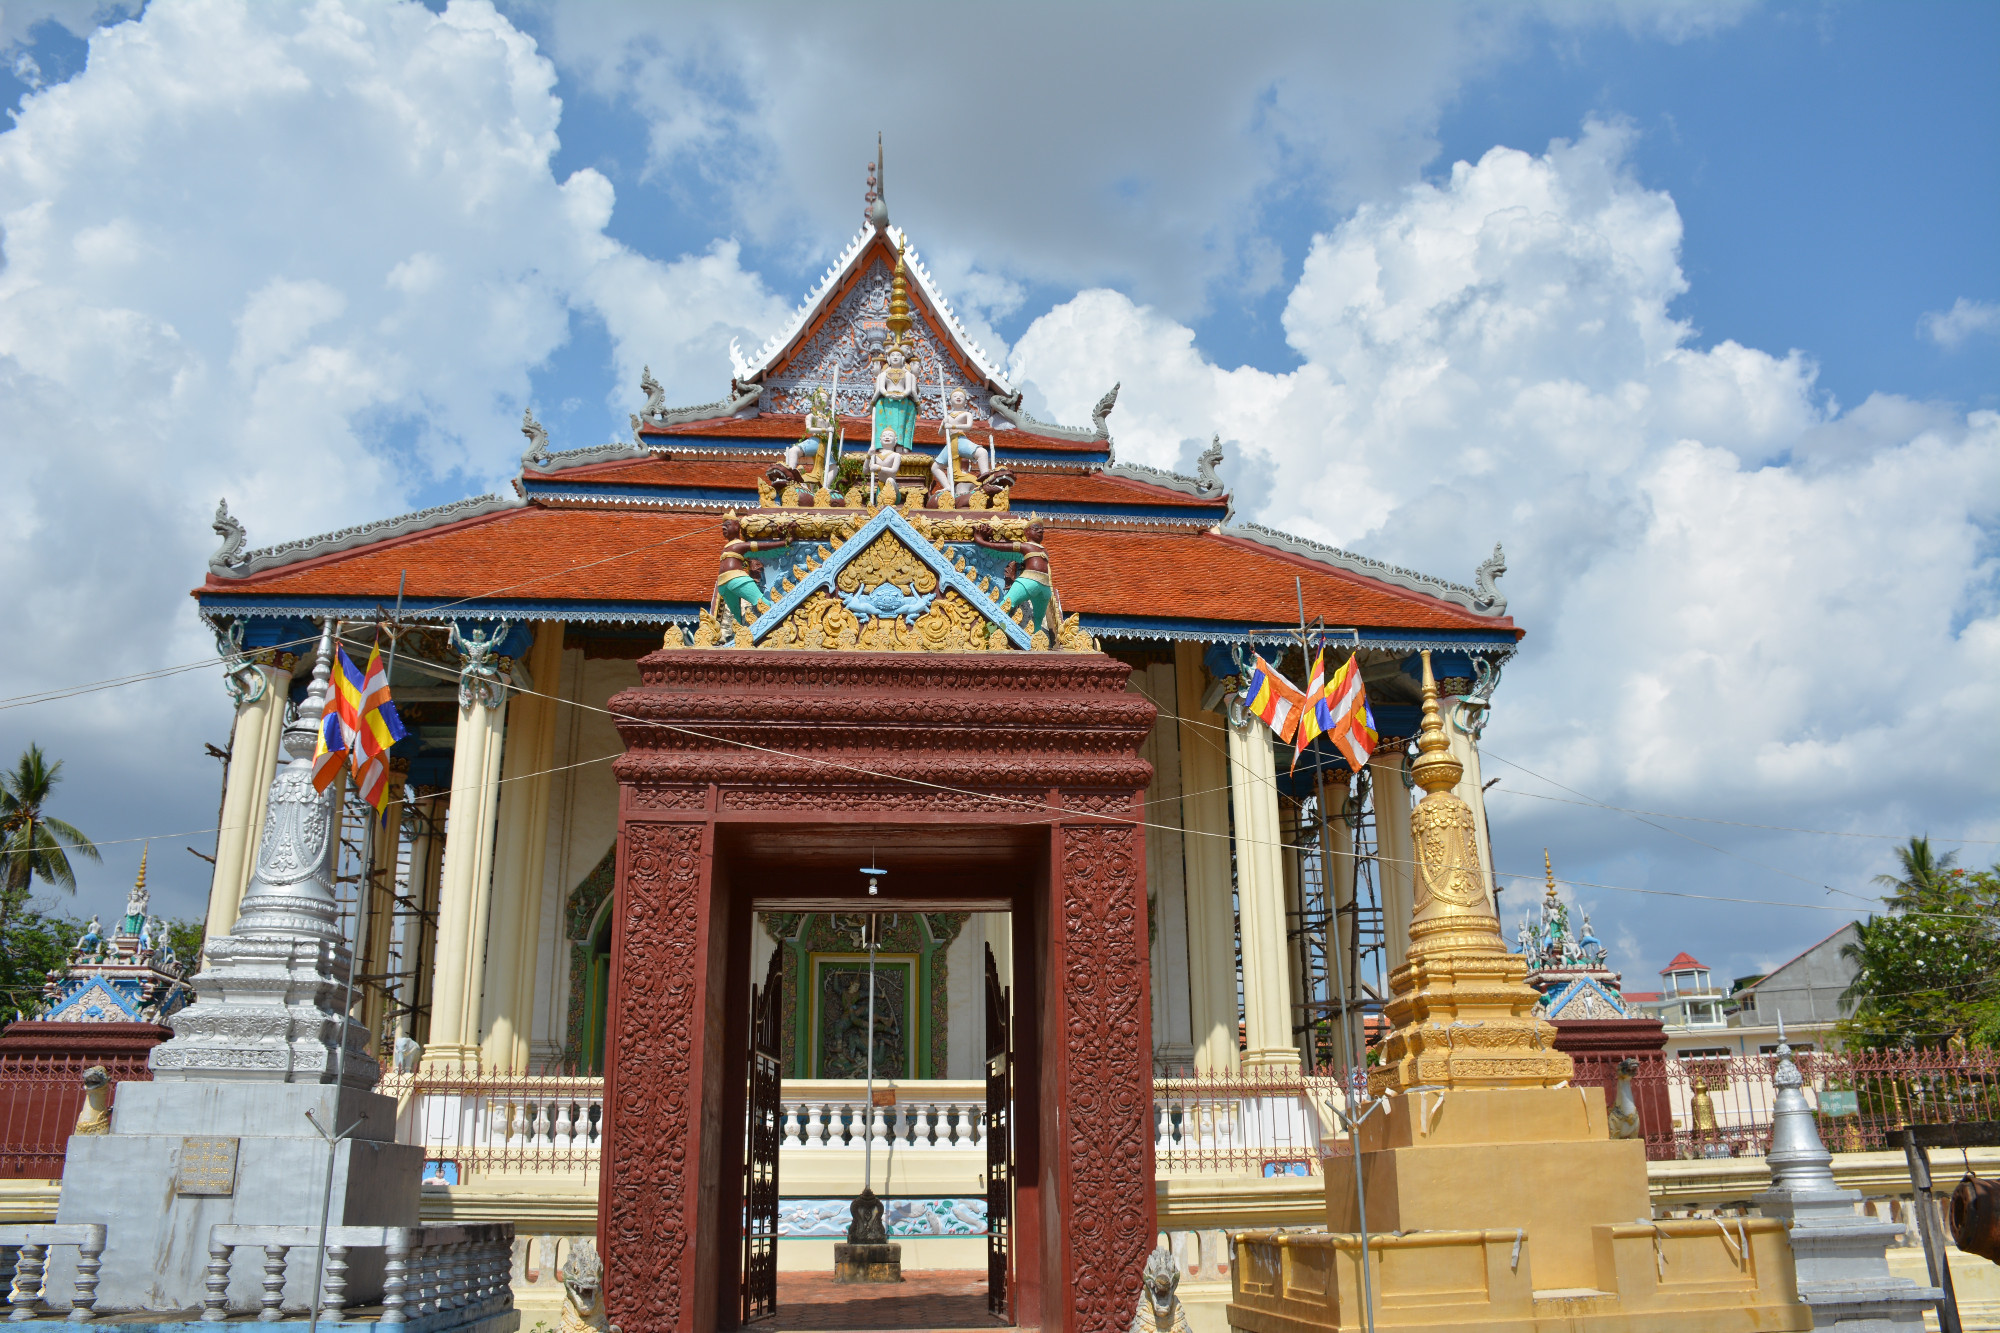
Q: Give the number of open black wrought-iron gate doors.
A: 2